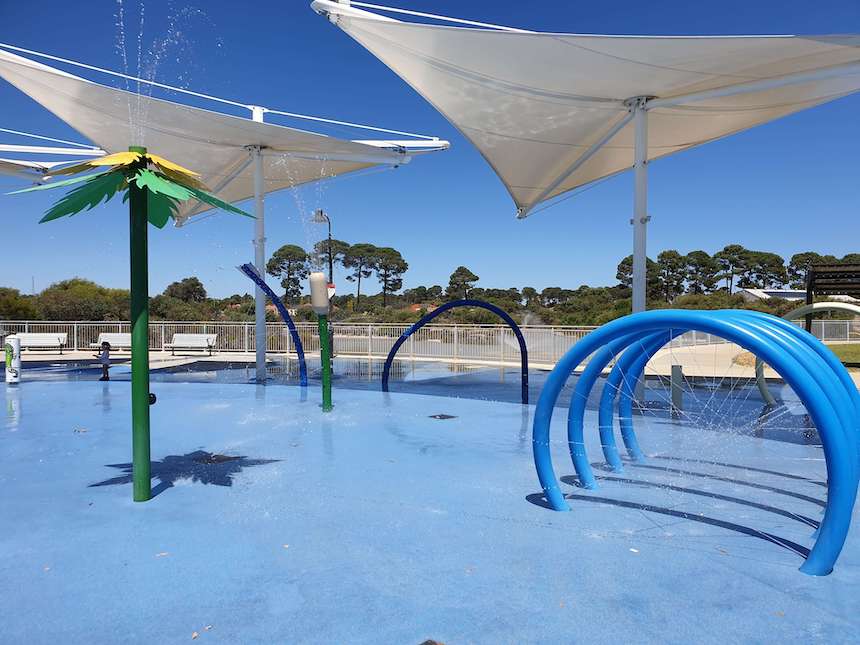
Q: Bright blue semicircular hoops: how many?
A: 4